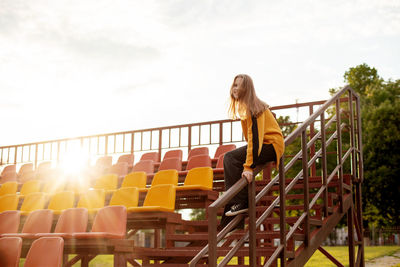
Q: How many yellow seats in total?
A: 14